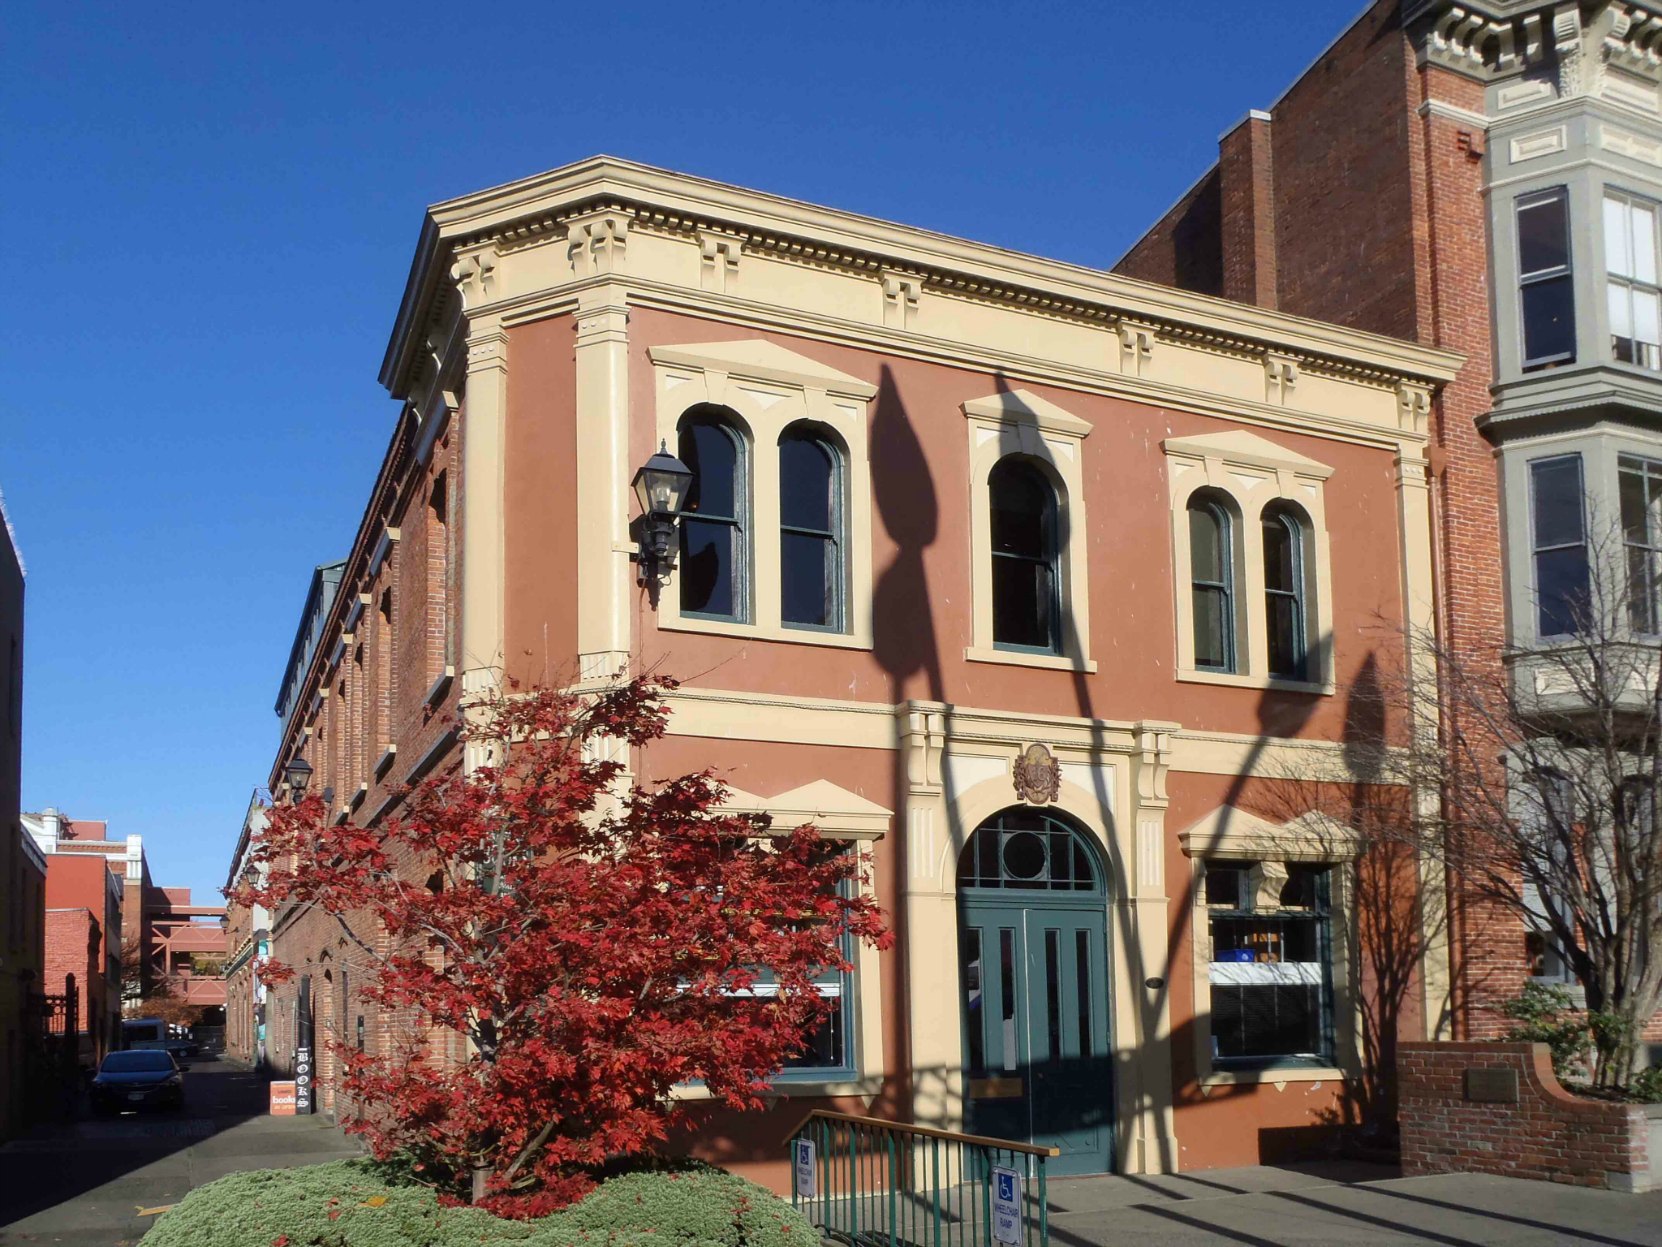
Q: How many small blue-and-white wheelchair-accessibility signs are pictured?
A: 2